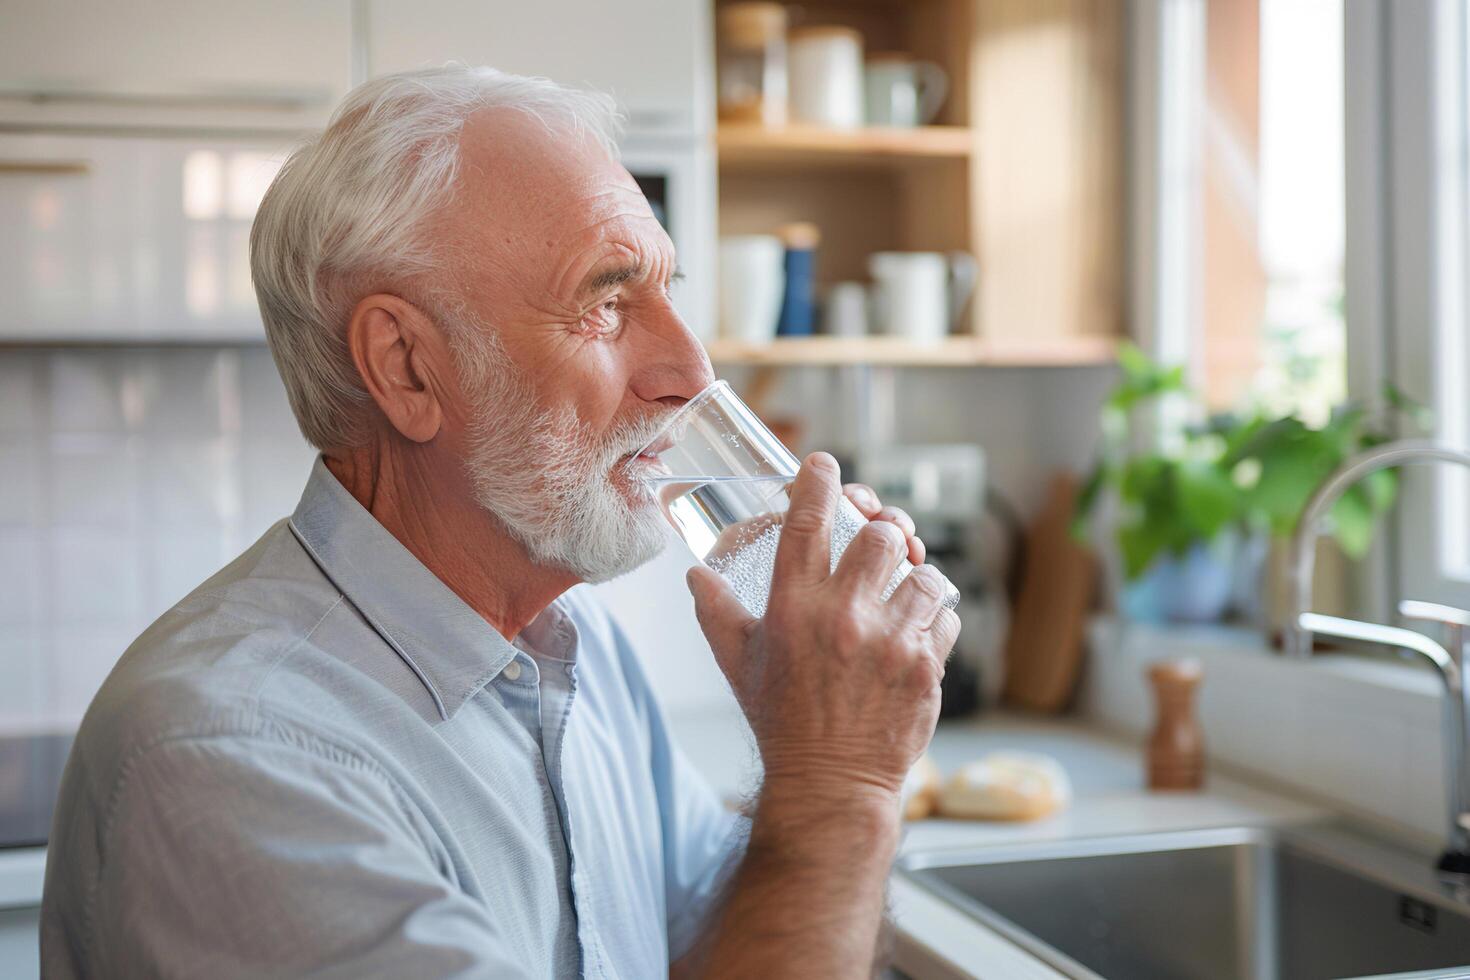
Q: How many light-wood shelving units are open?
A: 1